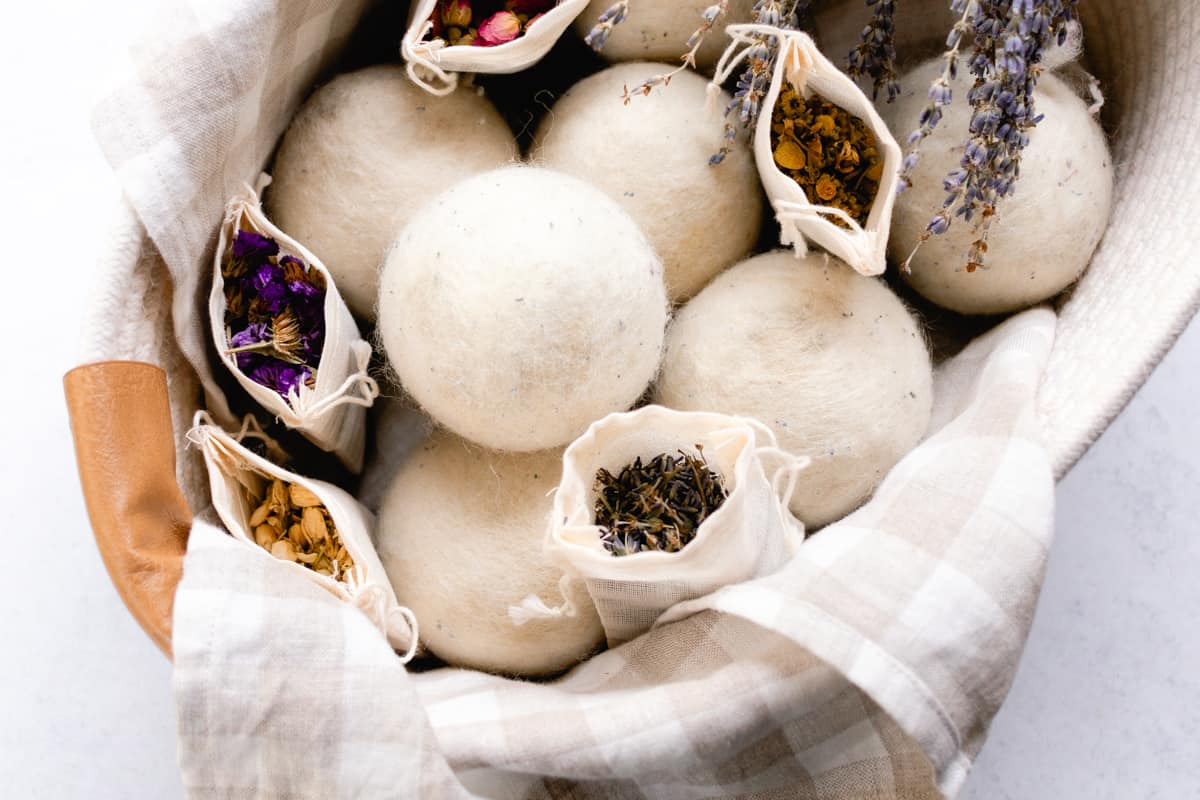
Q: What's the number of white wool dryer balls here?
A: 7